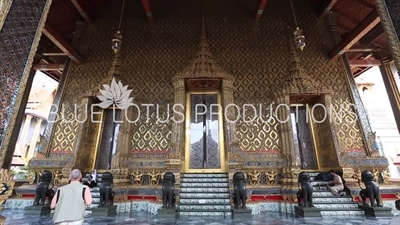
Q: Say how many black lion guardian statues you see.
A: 6